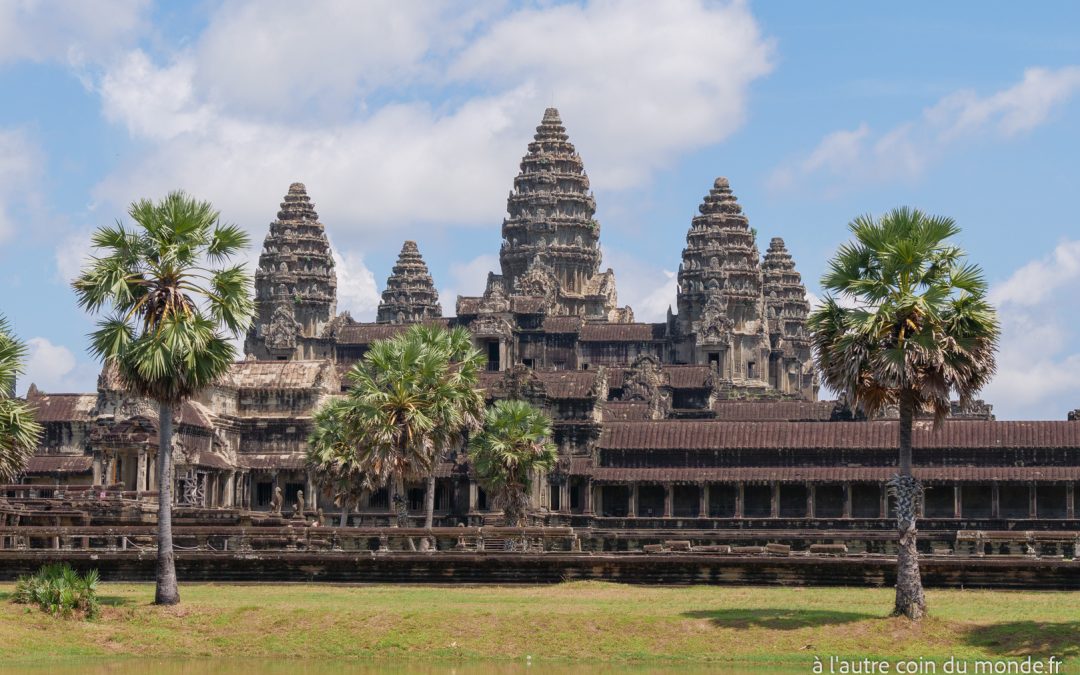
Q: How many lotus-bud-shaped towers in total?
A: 5